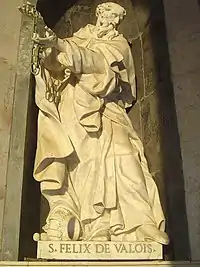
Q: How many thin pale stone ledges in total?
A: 1